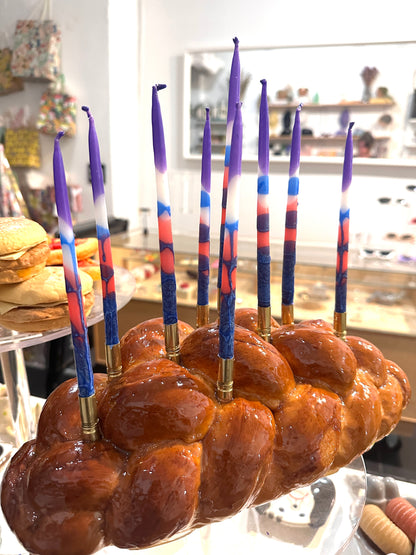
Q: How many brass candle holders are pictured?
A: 9